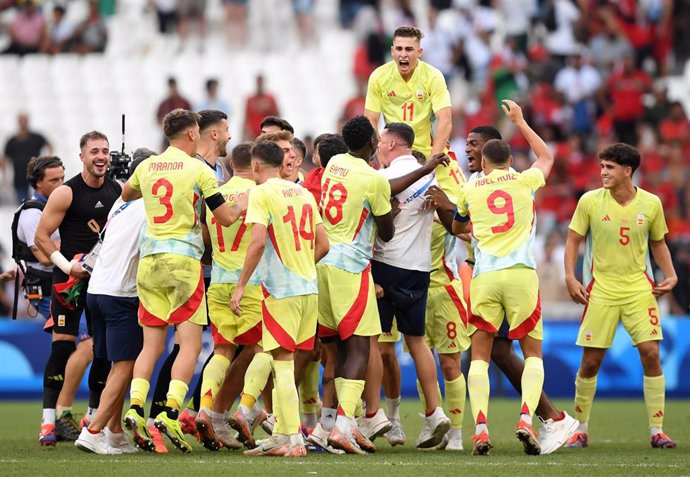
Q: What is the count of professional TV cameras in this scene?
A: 1